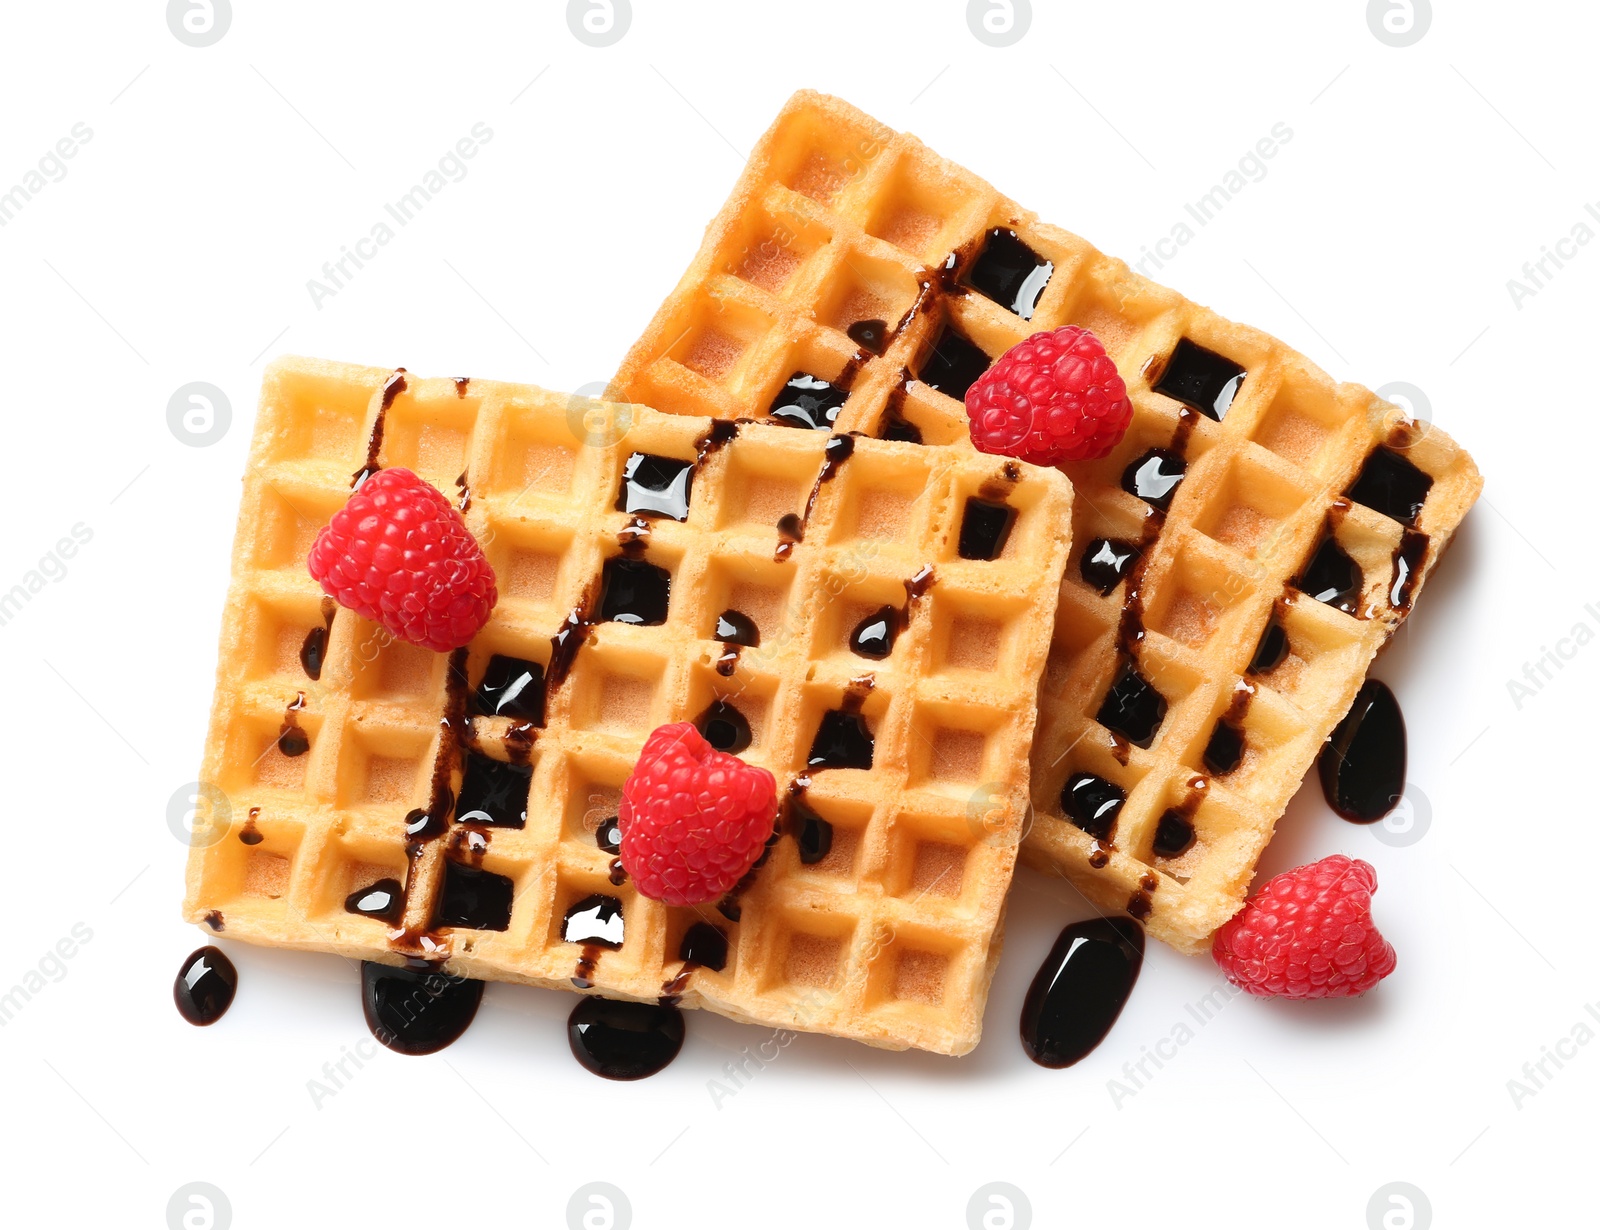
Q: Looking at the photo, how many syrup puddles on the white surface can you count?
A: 5